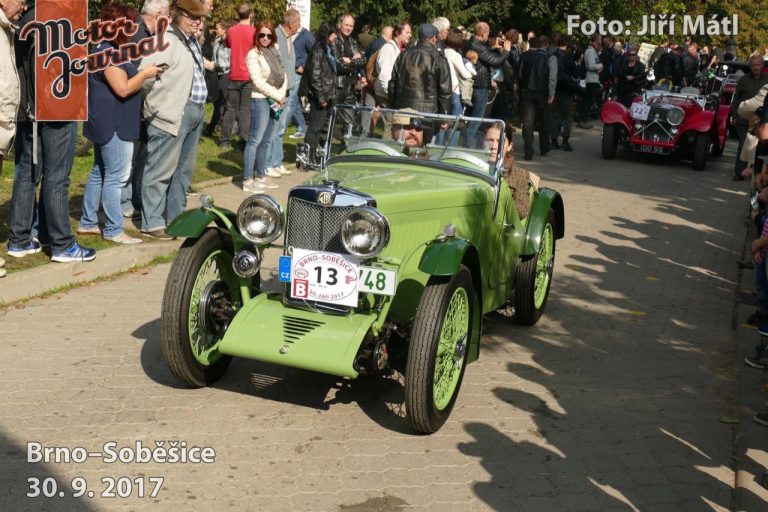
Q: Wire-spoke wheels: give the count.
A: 3